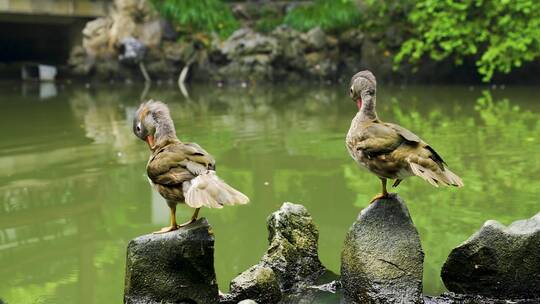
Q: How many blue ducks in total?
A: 0